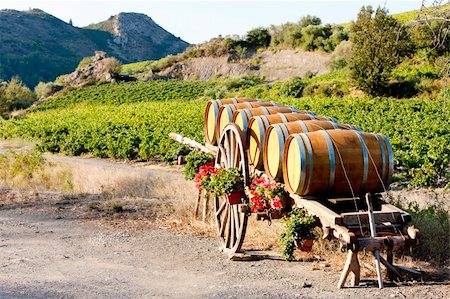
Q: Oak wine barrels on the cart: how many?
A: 6